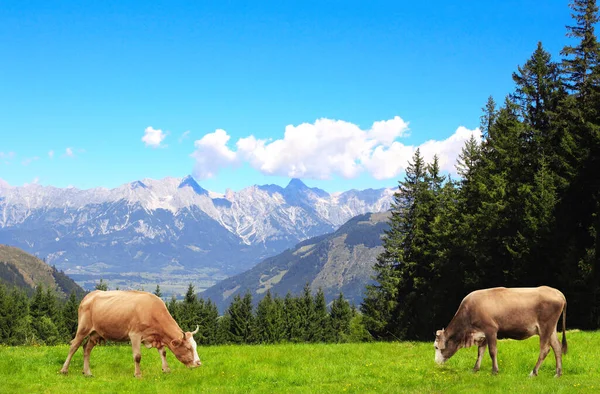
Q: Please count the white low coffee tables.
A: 0